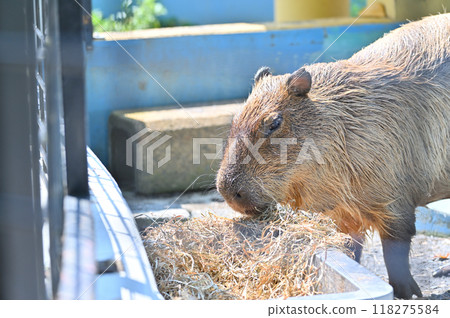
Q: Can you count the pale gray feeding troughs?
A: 1